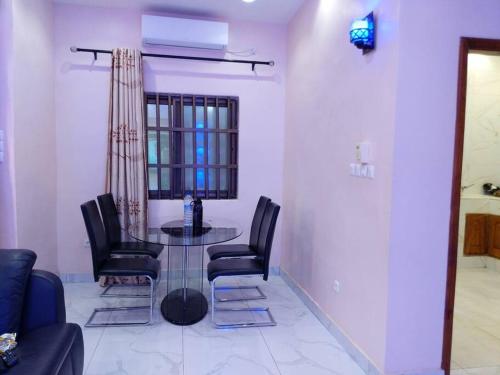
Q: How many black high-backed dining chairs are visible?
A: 4